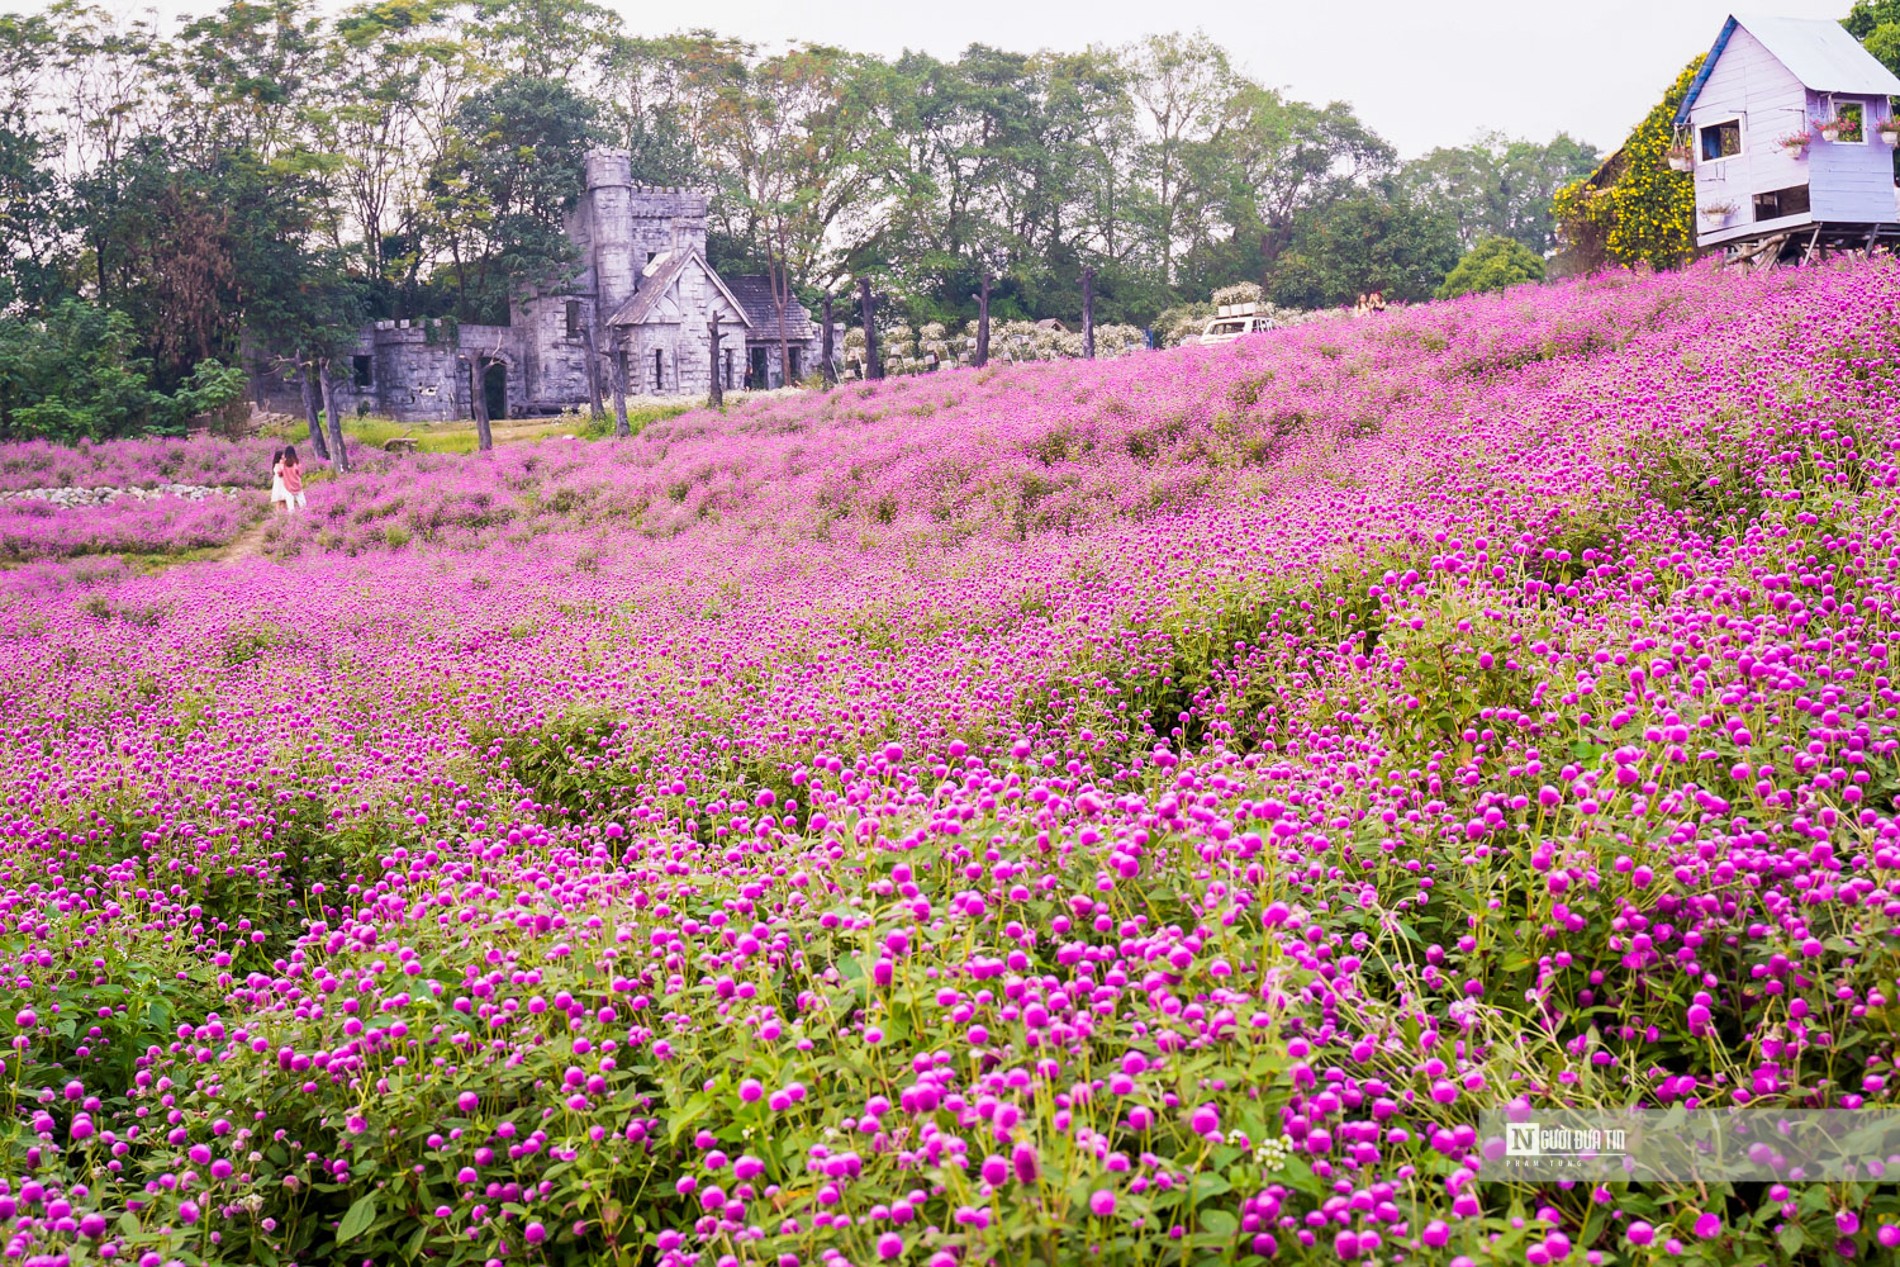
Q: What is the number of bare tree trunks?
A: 10